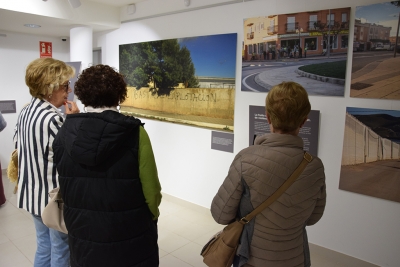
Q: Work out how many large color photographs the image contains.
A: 4